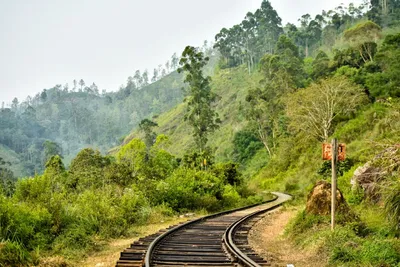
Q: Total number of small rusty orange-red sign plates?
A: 2